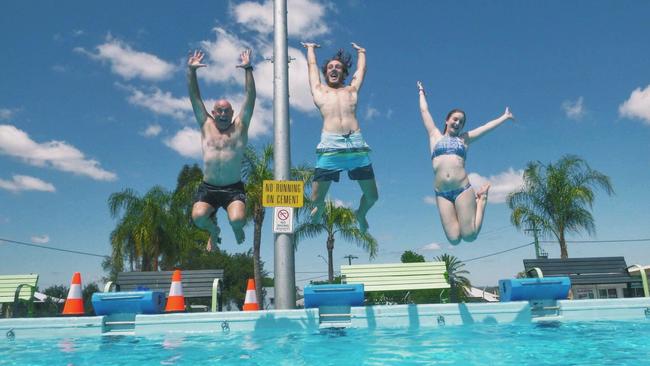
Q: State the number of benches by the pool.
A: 4